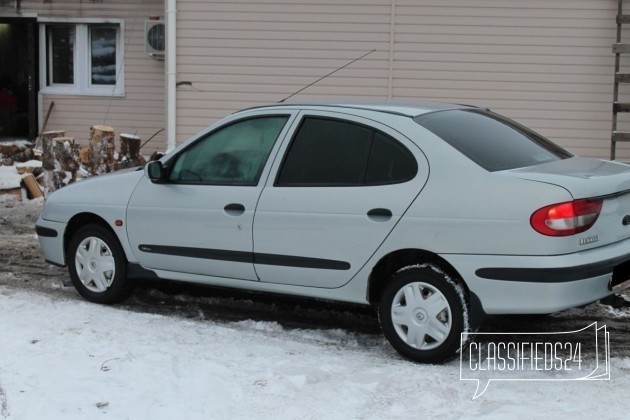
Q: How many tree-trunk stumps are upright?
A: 4